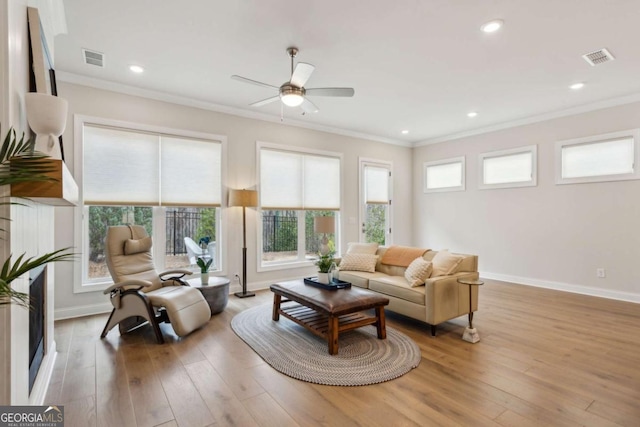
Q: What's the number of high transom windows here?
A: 3